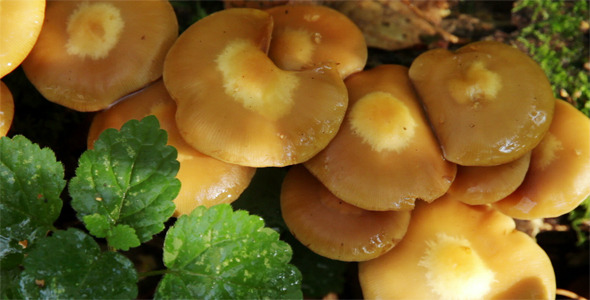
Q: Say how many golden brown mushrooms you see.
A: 12